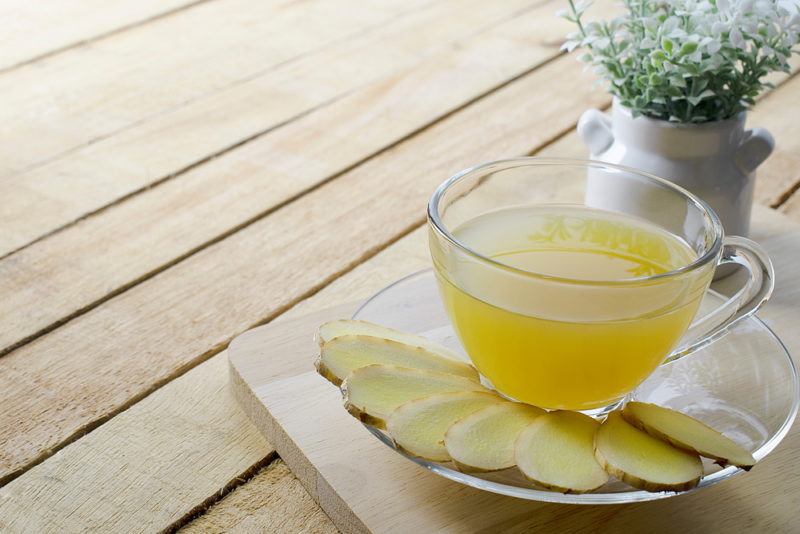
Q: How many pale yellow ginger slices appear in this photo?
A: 8